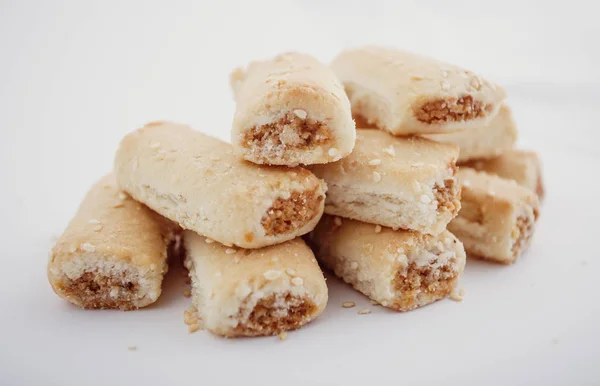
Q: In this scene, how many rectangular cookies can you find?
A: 10